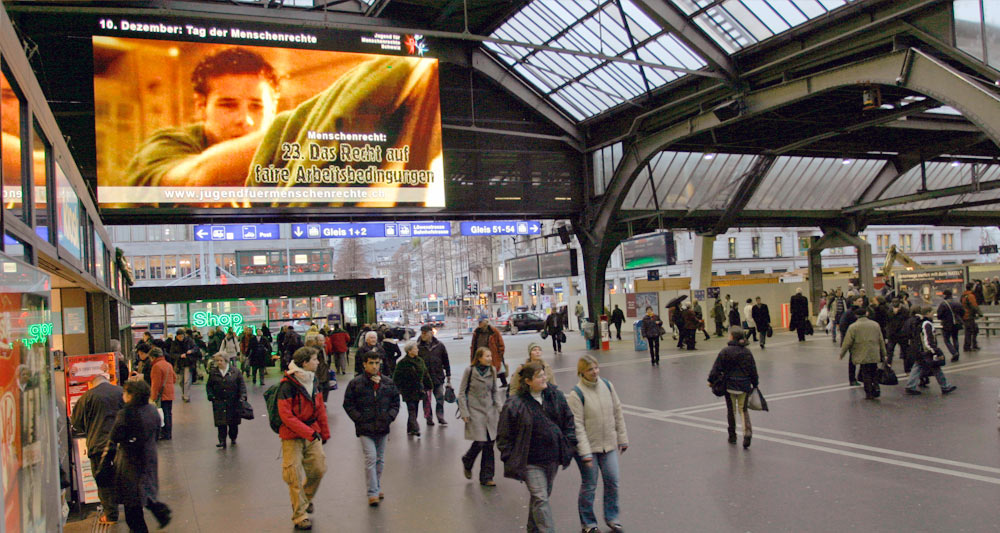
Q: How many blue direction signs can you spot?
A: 3